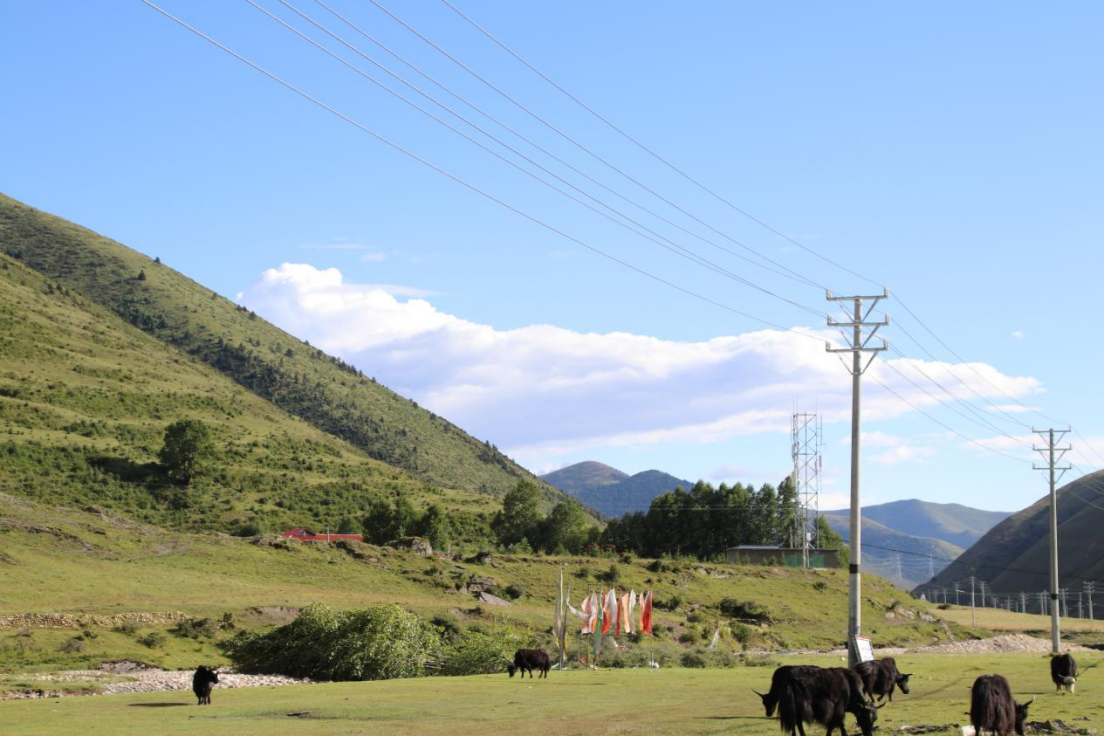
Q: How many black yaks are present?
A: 7